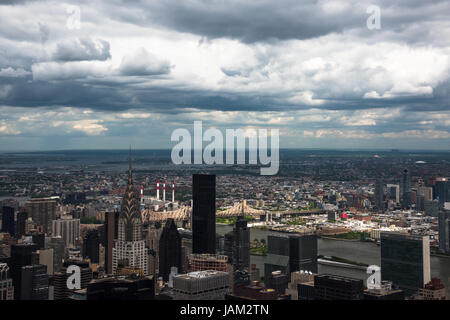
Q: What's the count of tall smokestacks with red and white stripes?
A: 4